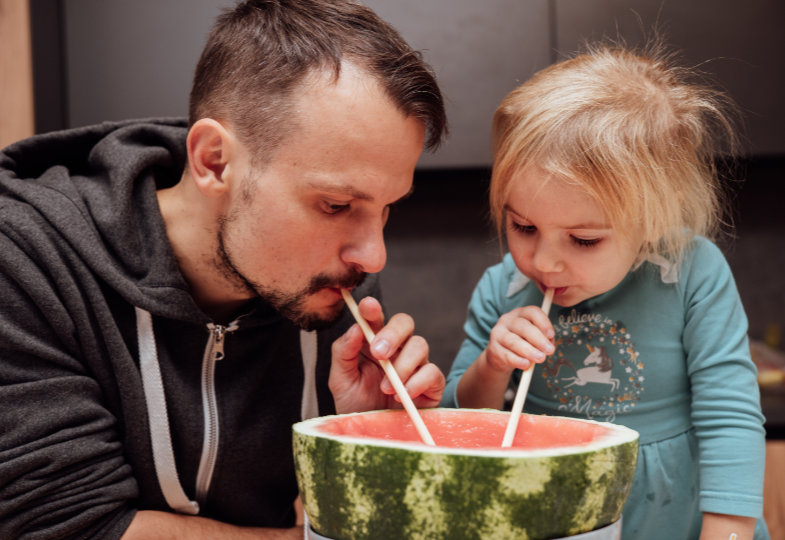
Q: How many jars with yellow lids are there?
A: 0